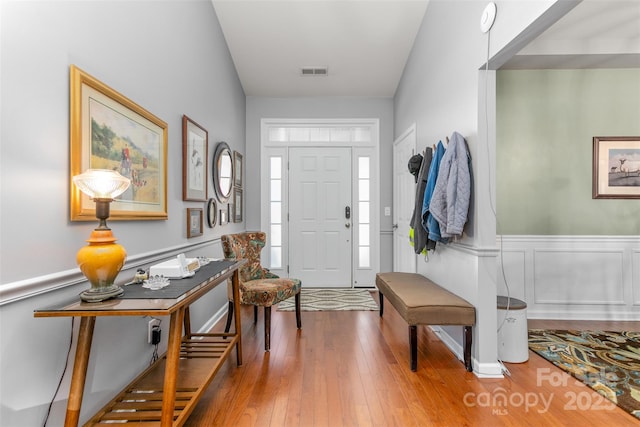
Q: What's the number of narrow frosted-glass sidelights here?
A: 2